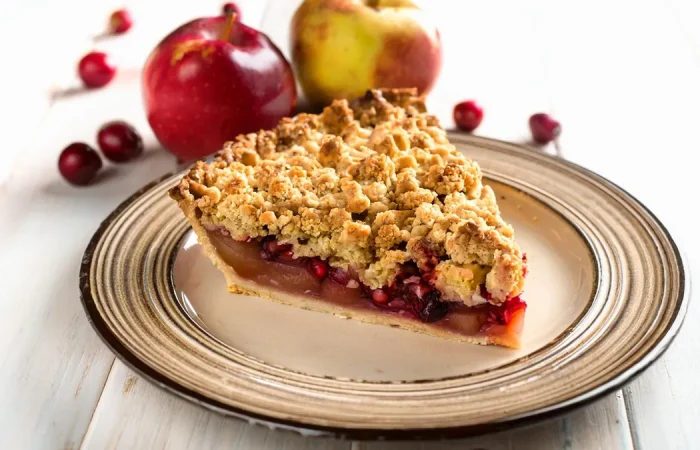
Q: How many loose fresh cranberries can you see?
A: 7